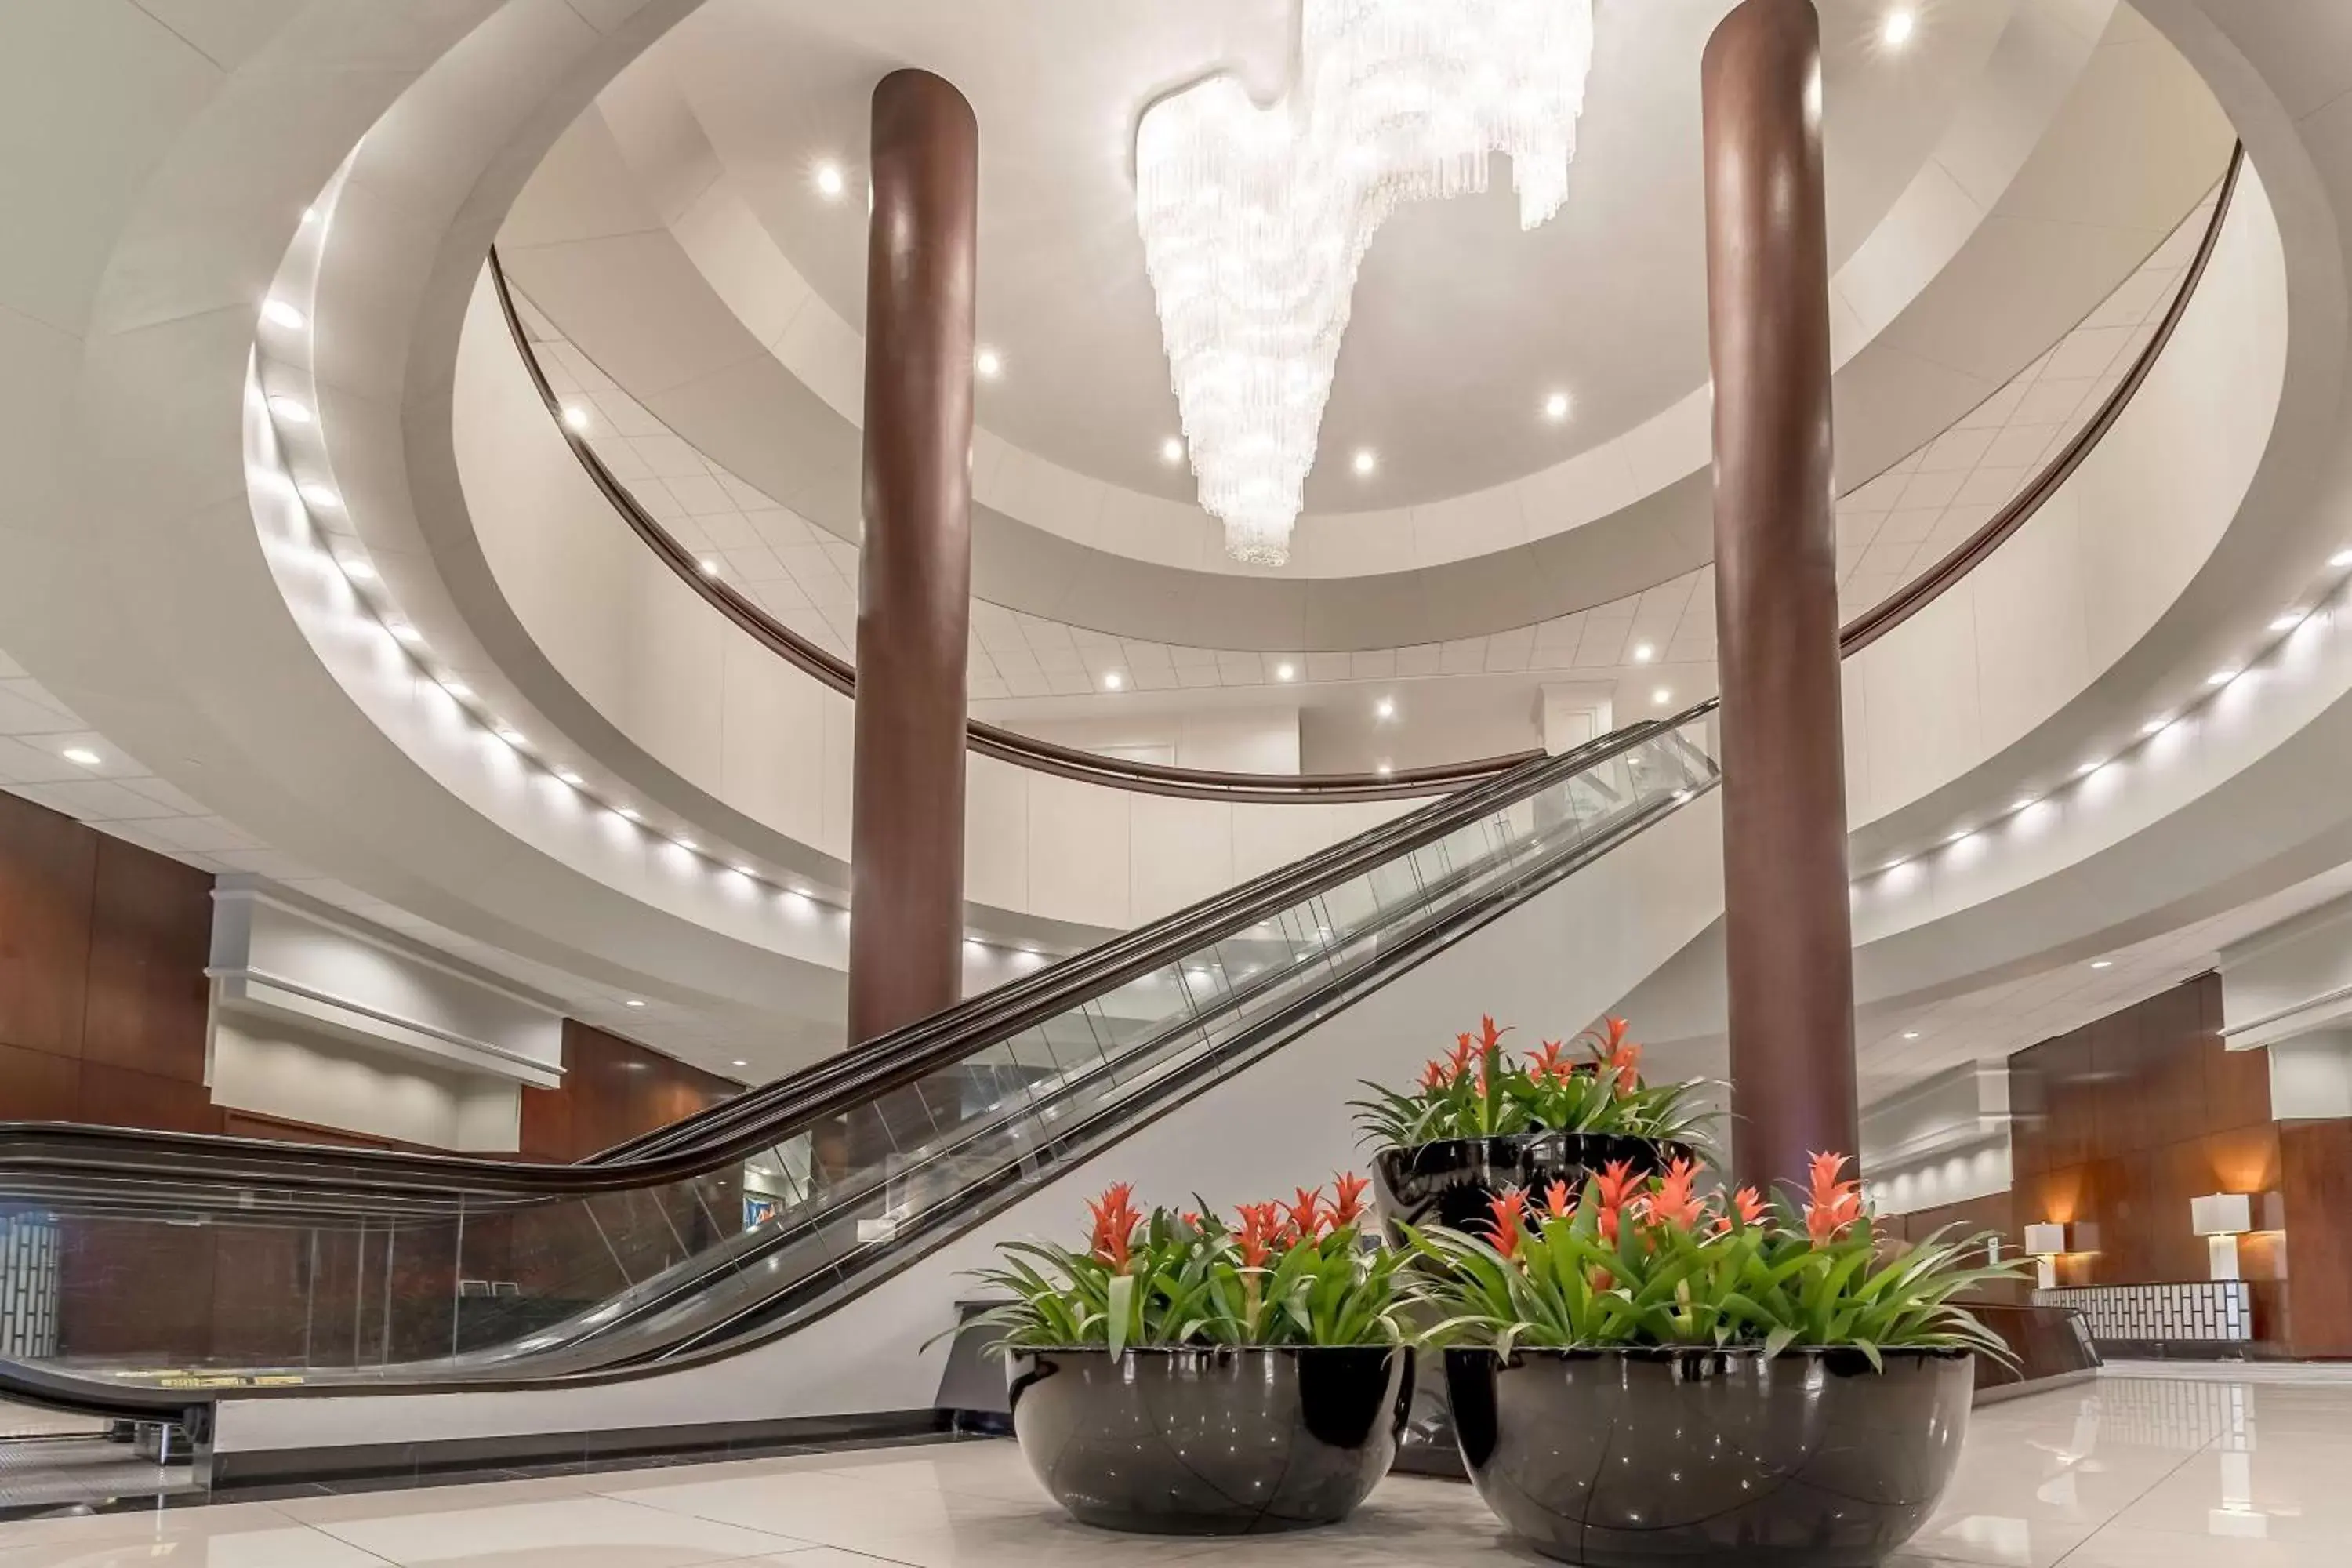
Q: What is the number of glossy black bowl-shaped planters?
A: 3